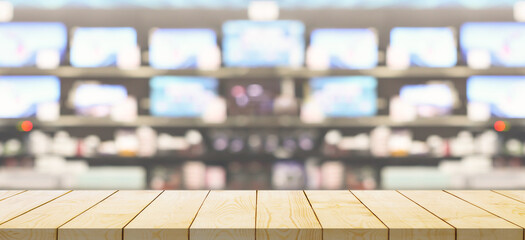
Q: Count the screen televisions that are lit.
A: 13